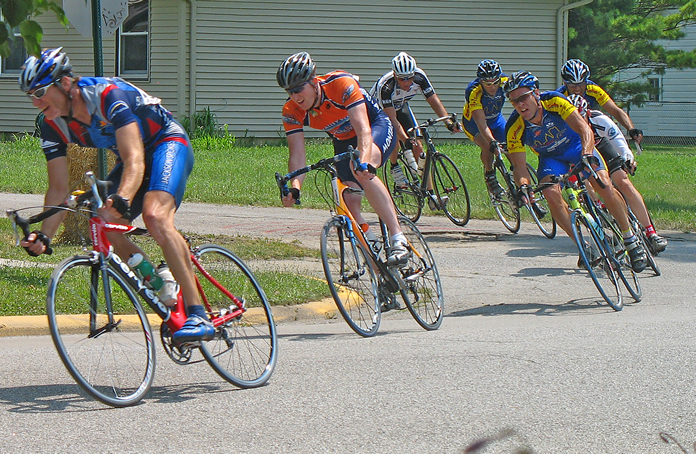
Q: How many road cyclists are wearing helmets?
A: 7